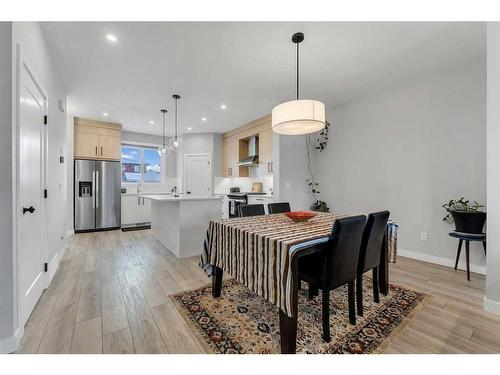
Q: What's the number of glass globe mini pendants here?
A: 2